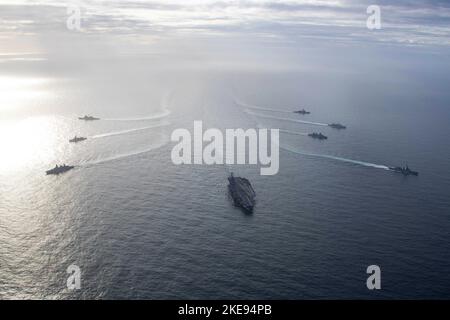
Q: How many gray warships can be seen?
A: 8